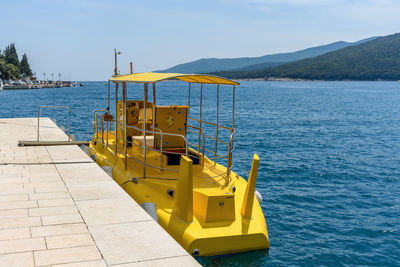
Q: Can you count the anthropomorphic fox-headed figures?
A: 0